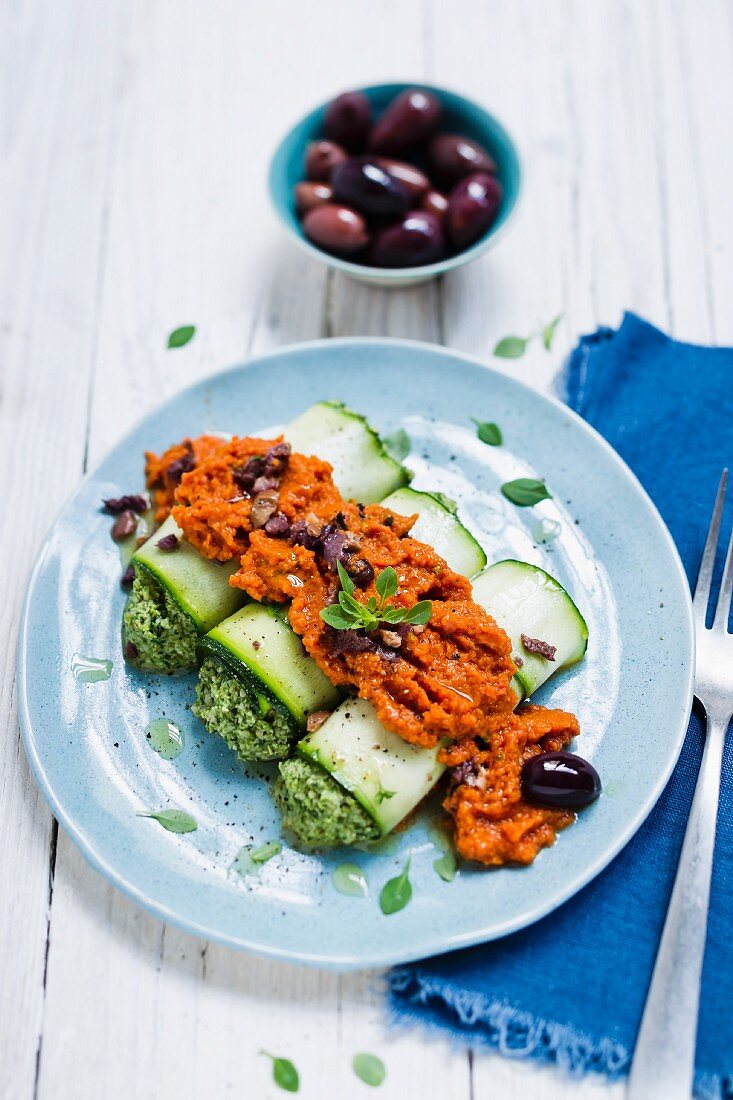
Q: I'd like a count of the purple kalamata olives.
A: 12